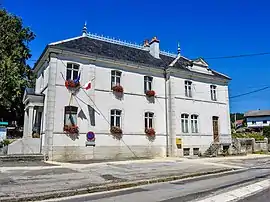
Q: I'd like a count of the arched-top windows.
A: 10